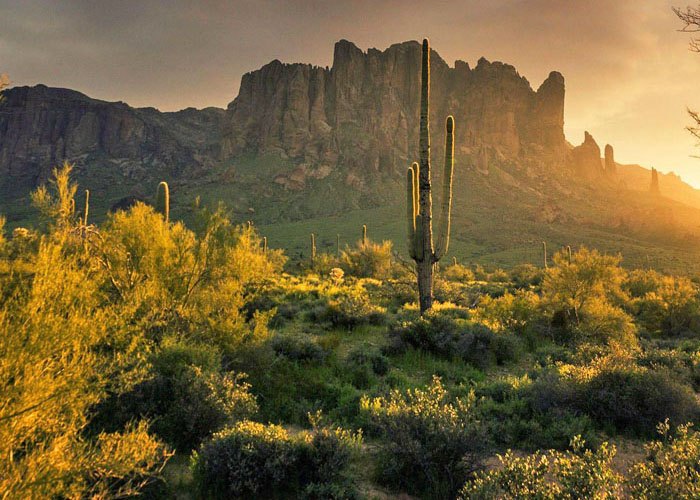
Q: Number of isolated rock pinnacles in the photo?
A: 3